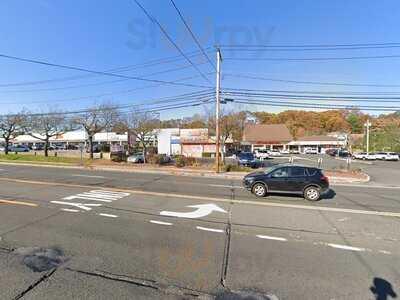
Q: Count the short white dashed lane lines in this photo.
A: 6